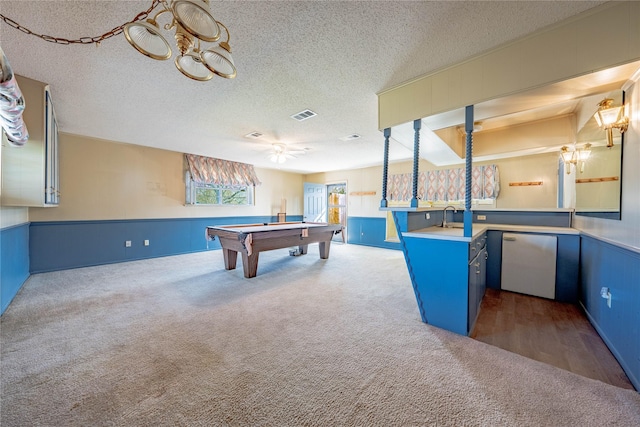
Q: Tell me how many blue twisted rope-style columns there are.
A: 3